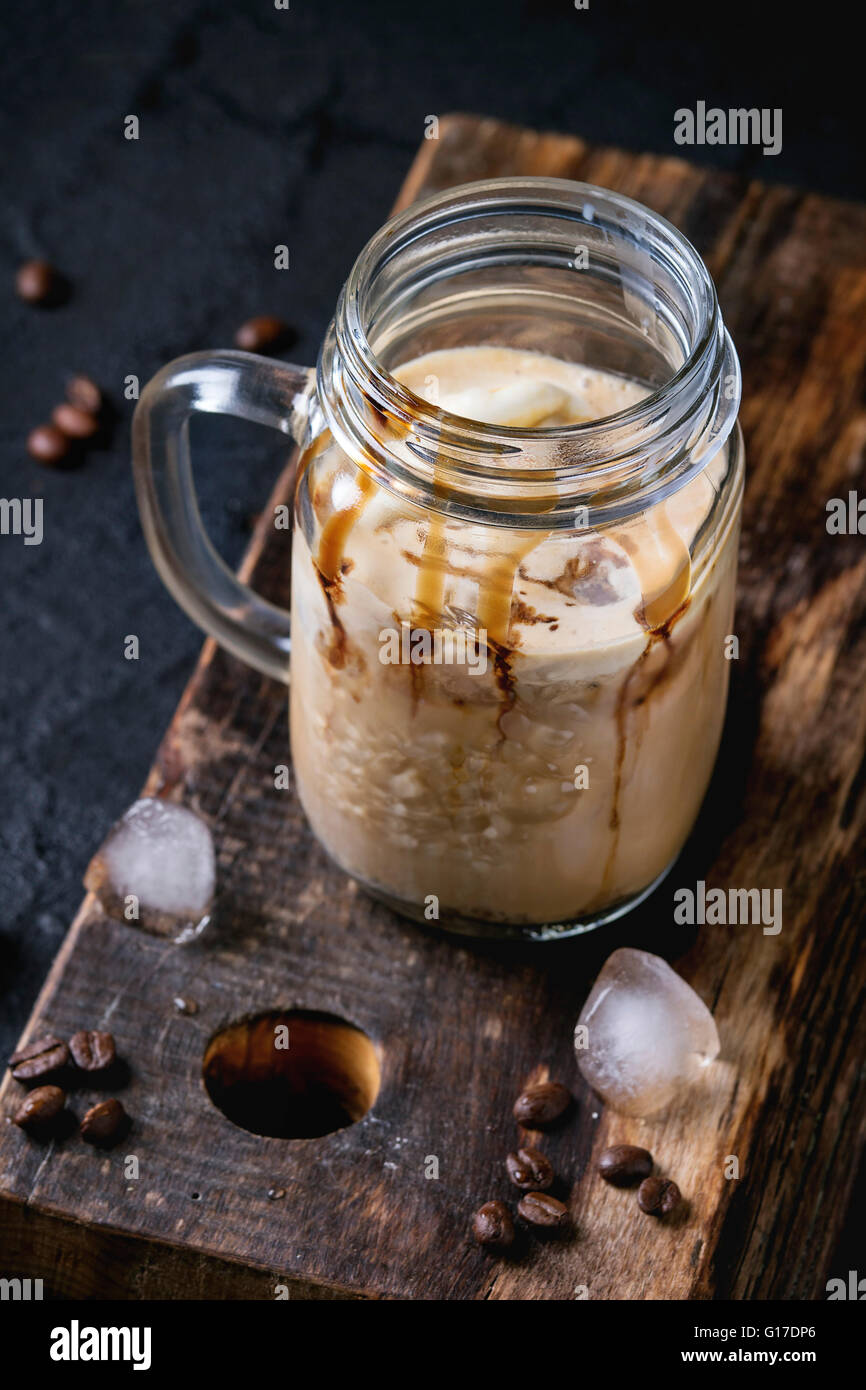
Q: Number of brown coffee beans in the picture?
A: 15